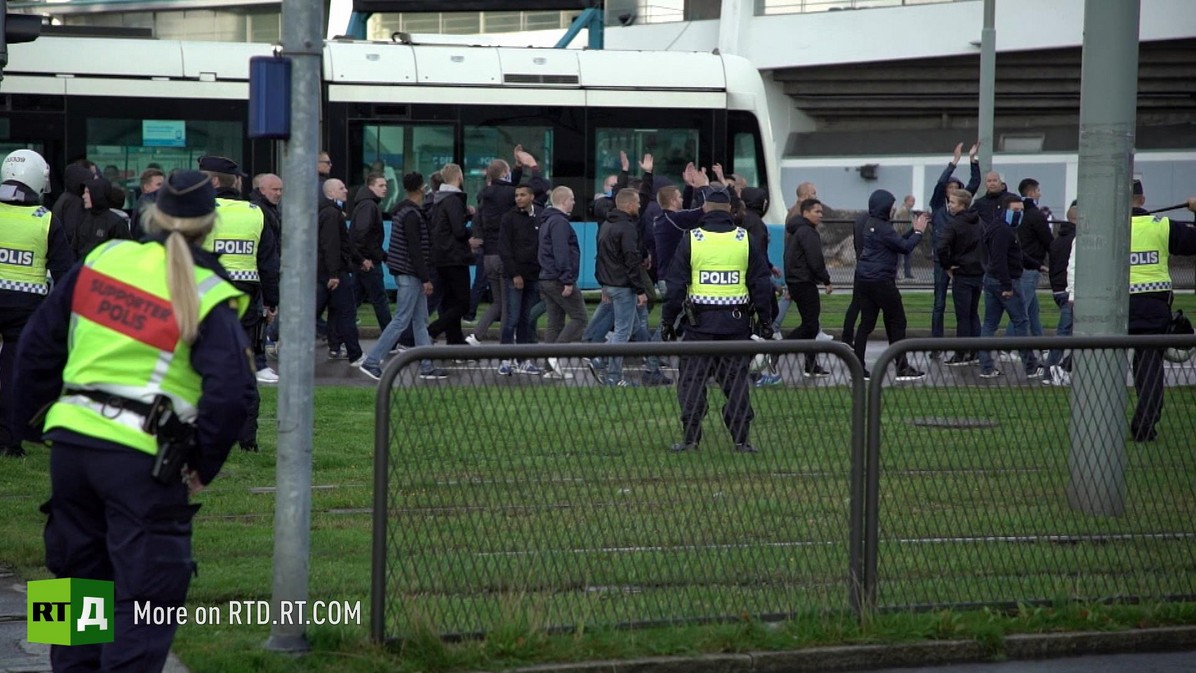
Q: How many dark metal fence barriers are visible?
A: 2